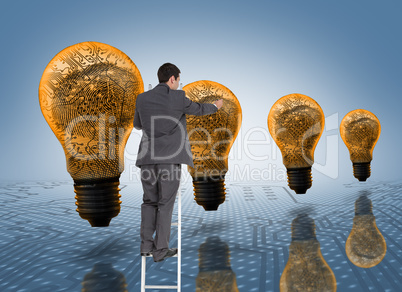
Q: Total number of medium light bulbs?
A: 2